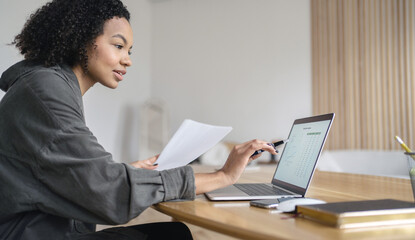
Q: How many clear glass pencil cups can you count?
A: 1